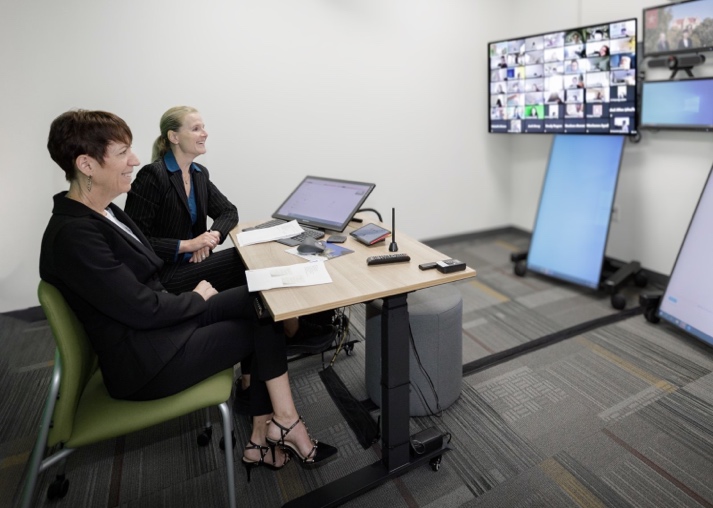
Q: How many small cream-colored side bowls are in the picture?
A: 0